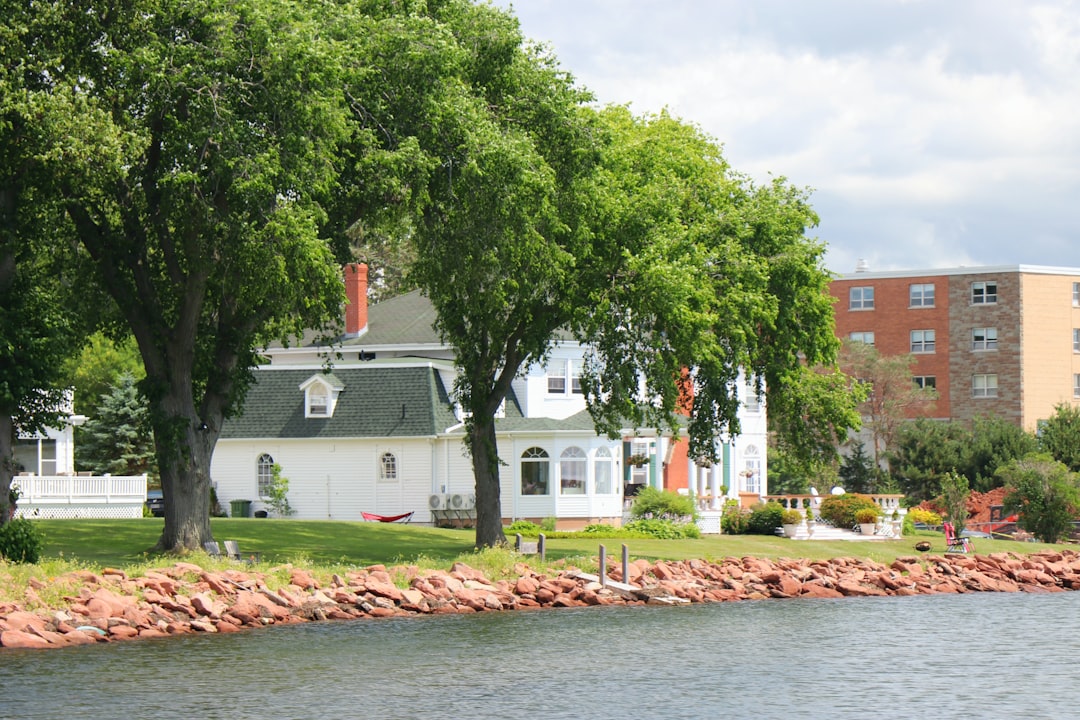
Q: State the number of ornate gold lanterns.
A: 0